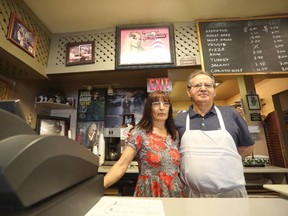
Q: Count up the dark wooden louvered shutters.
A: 1